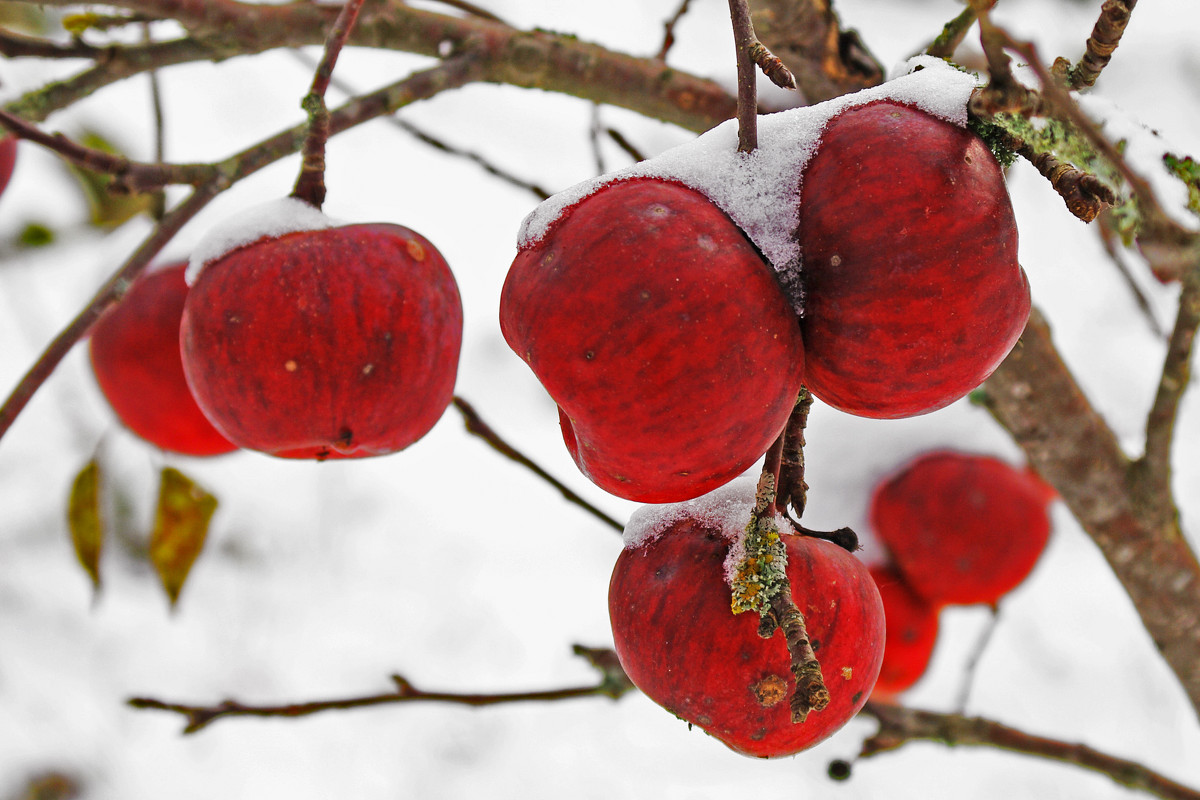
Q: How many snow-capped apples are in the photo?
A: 4